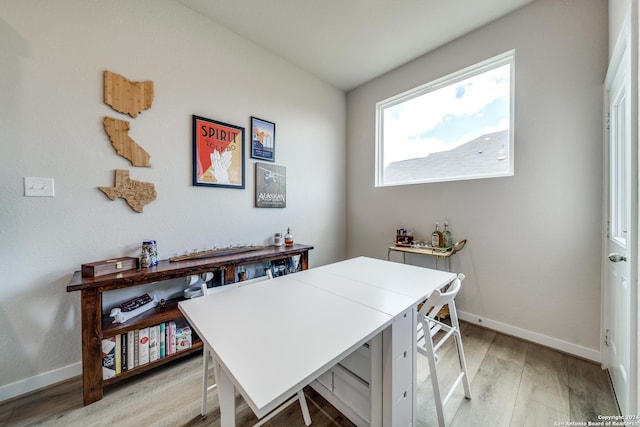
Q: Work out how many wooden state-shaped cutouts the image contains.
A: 3